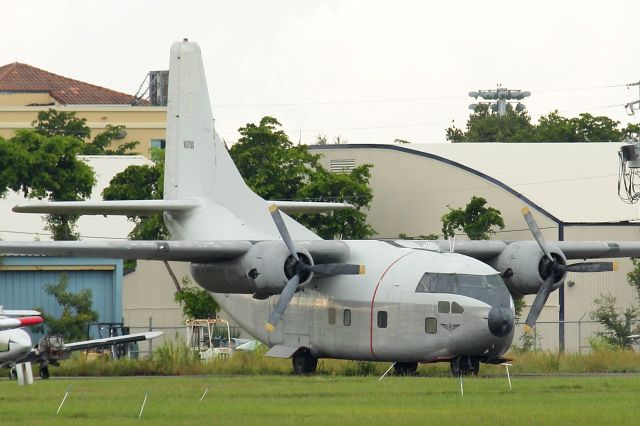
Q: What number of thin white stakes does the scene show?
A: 6